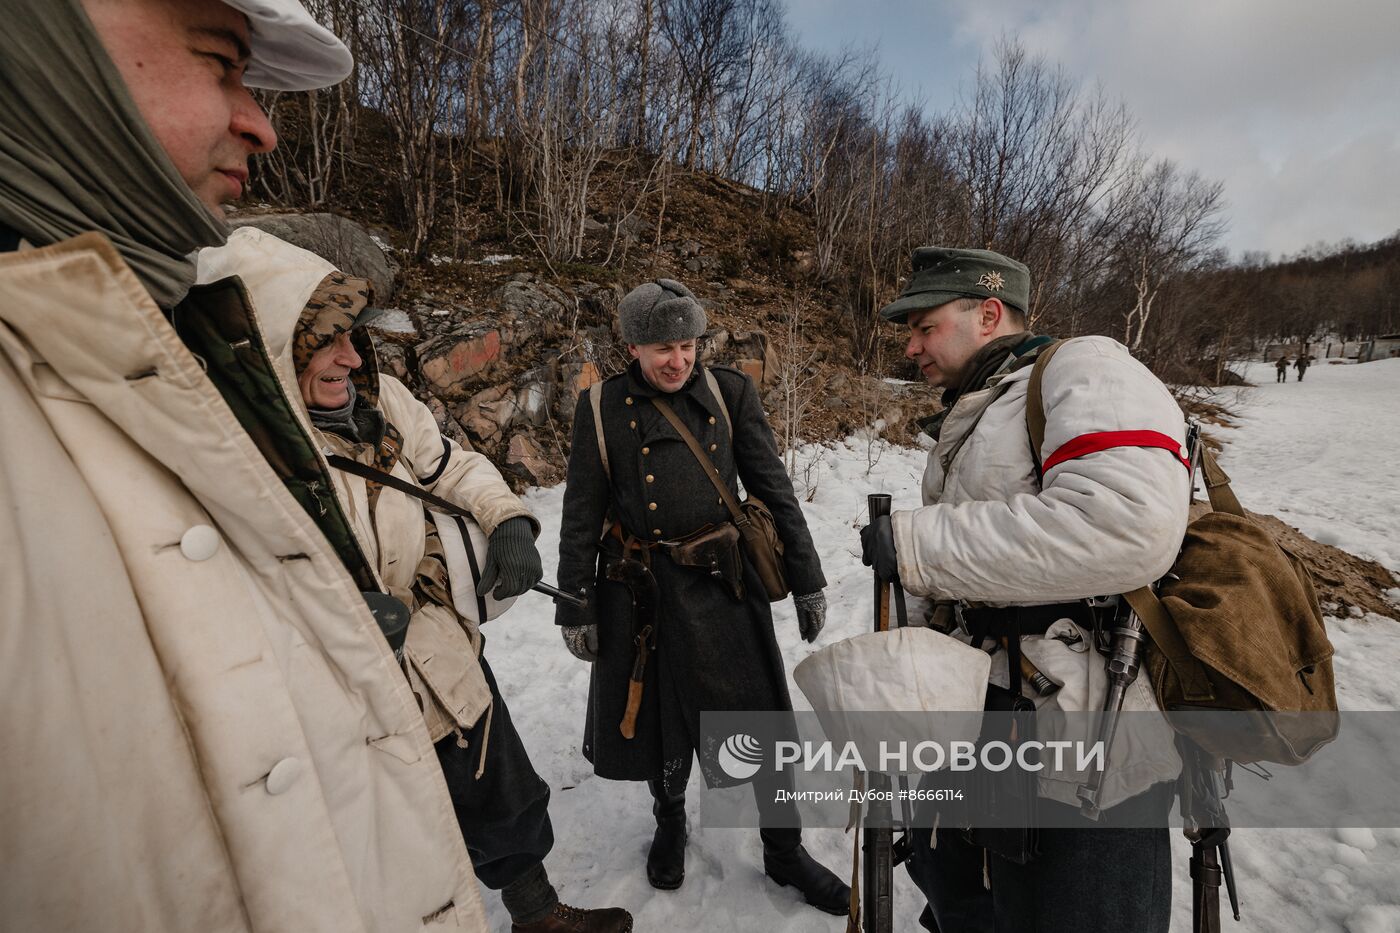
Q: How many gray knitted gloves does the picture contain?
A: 3